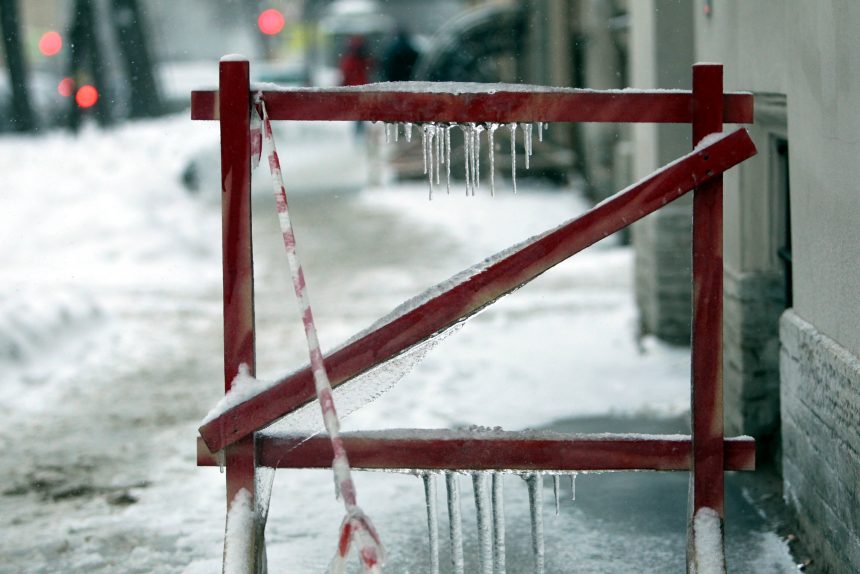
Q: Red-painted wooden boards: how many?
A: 5